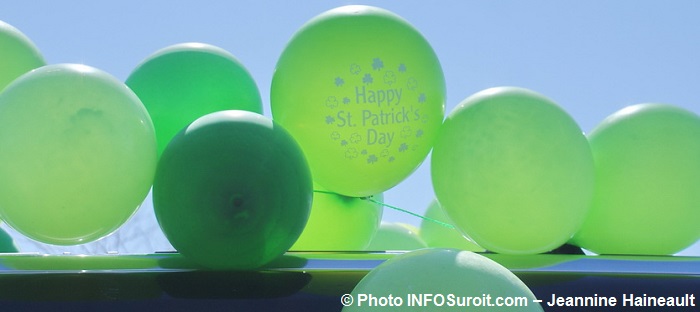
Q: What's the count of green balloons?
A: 12